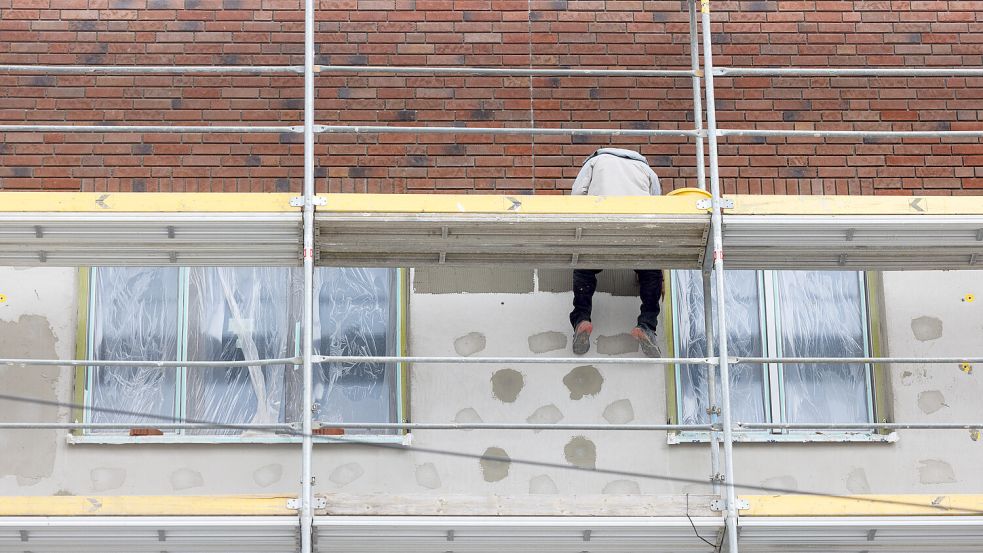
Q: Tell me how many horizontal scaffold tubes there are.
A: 12